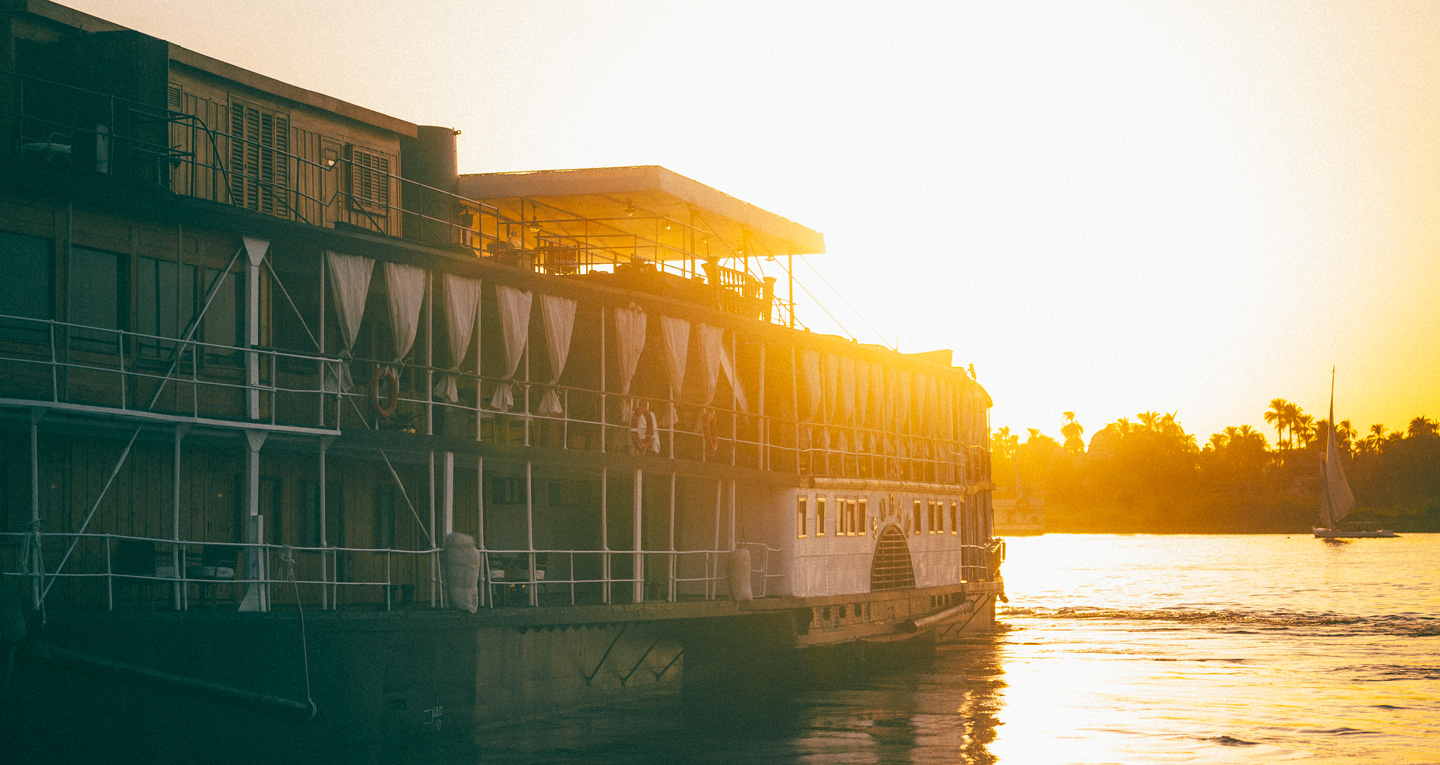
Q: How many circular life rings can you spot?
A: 3